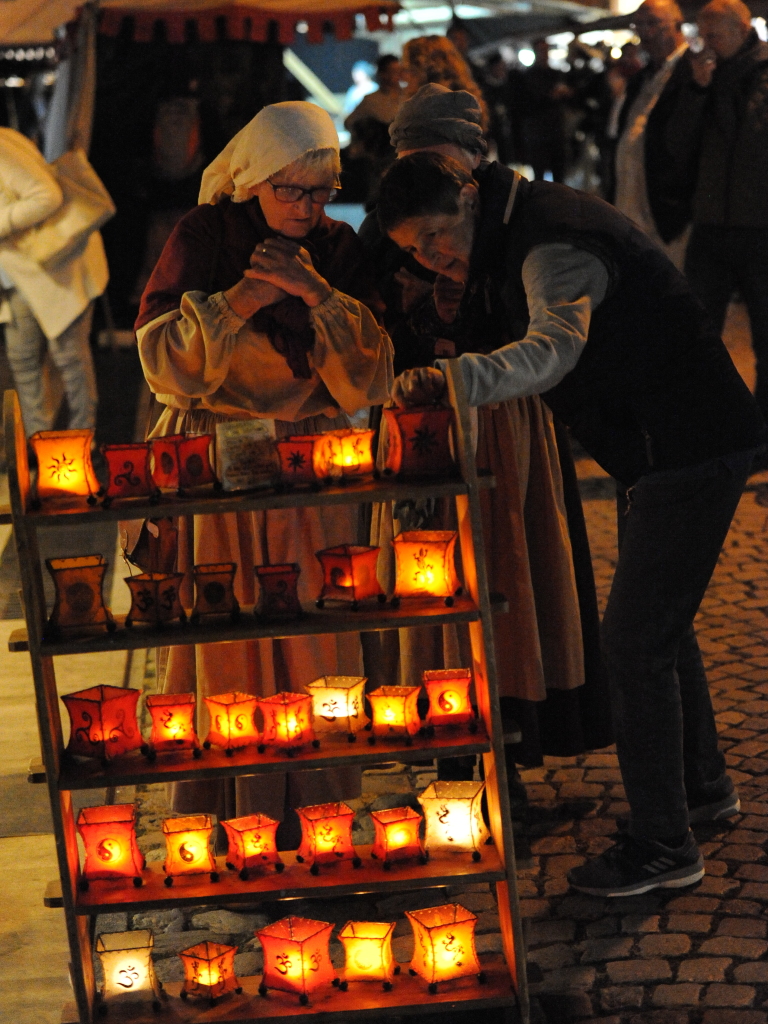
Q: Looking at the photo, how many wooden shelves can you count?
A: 5